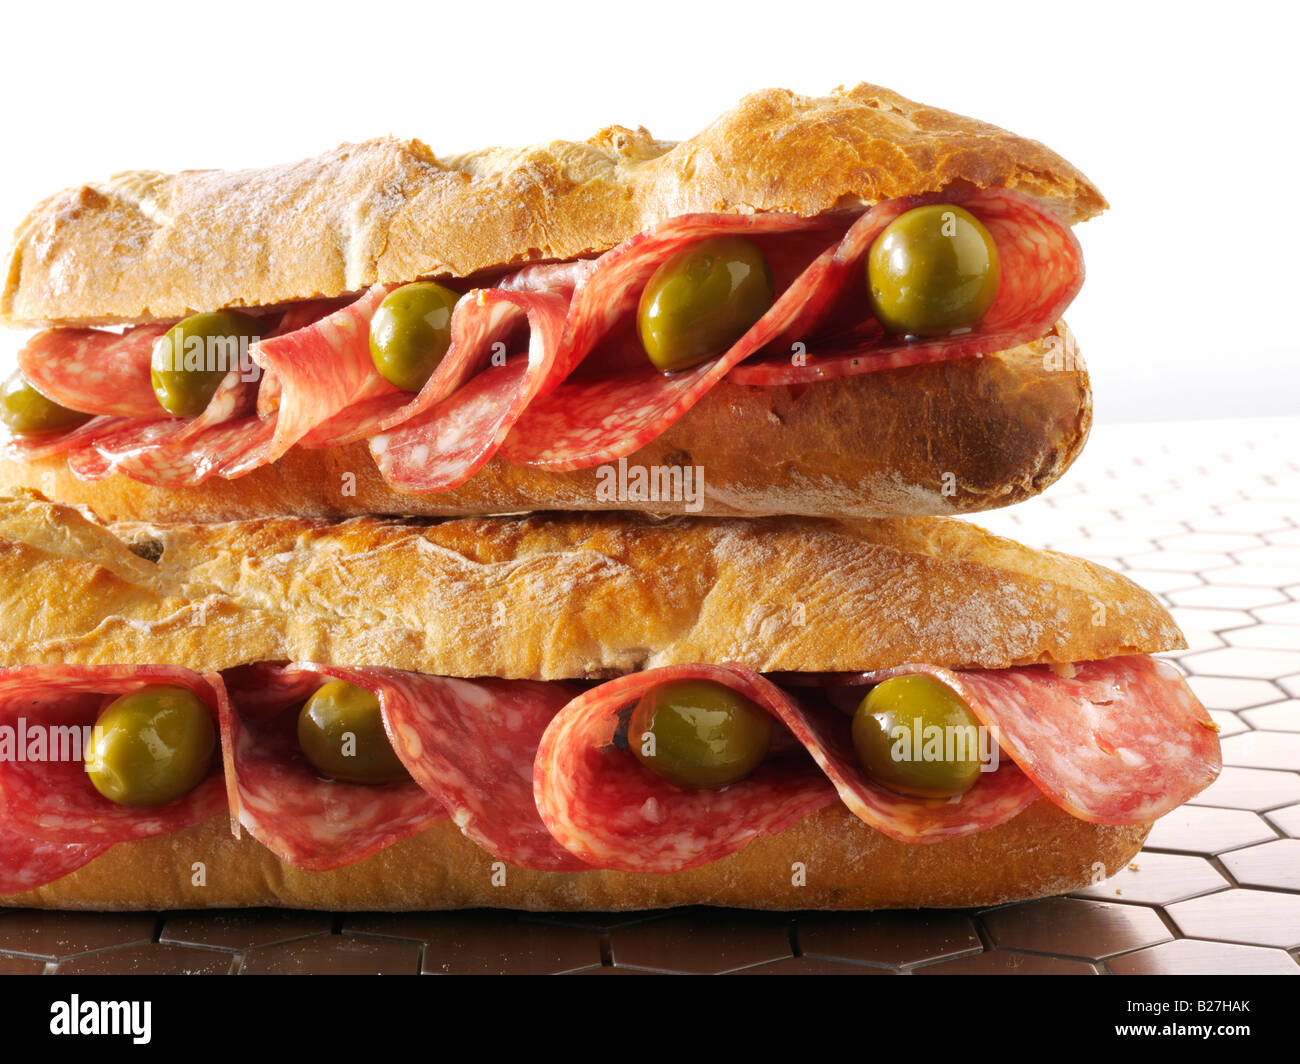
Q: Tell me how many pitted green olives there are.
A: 9